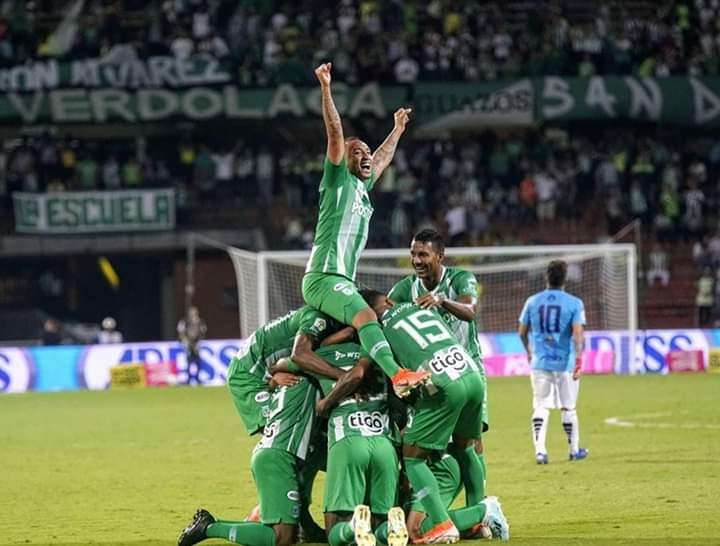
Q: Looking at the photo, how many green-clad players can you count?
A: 7